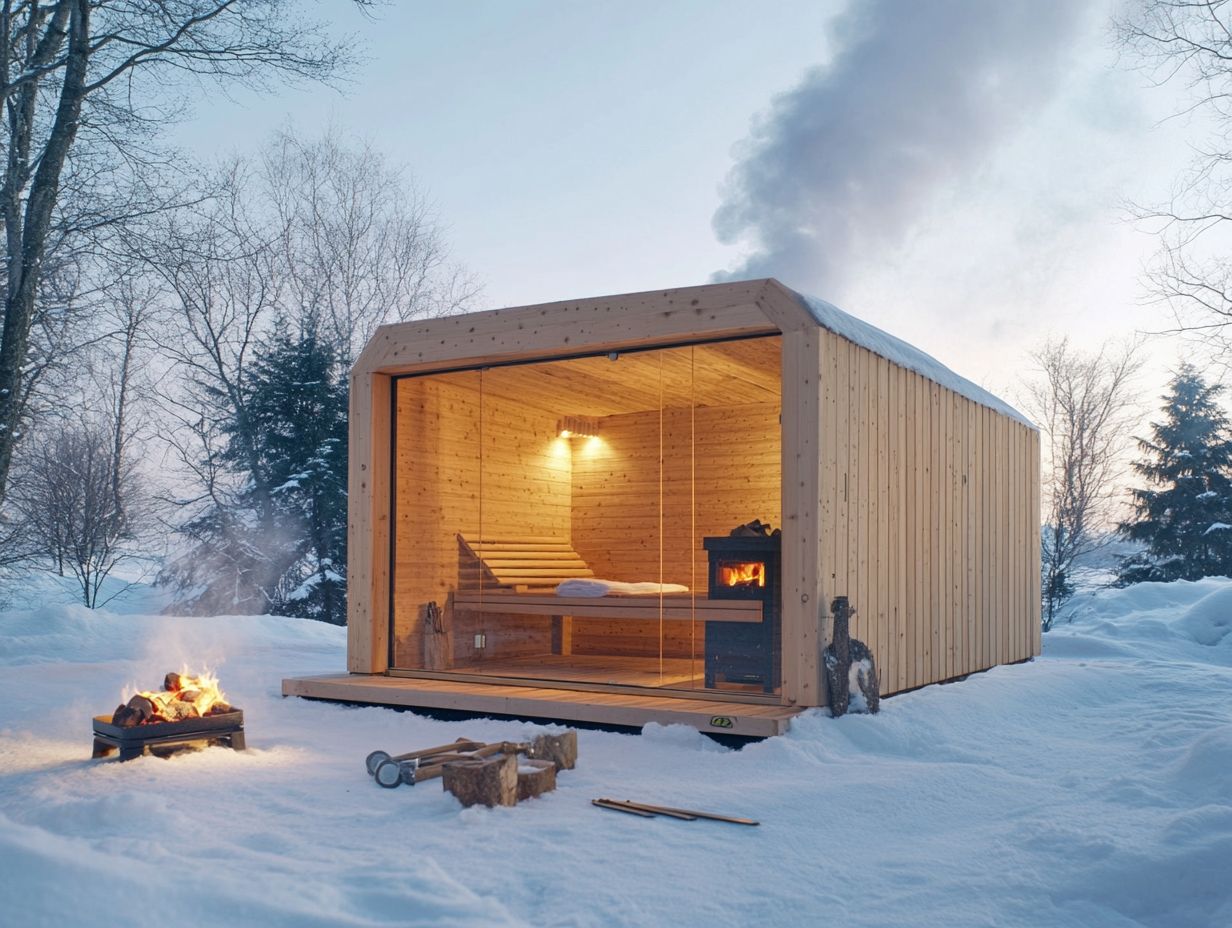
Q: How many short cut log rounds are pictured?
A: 3